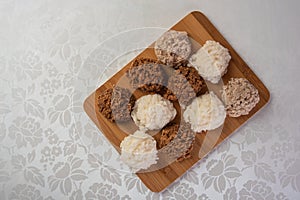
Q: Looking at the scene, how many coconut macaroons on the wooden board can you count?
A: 10